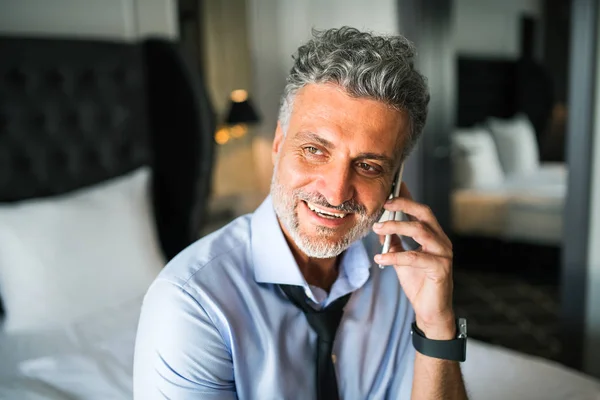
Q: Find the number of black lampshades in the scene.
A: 1